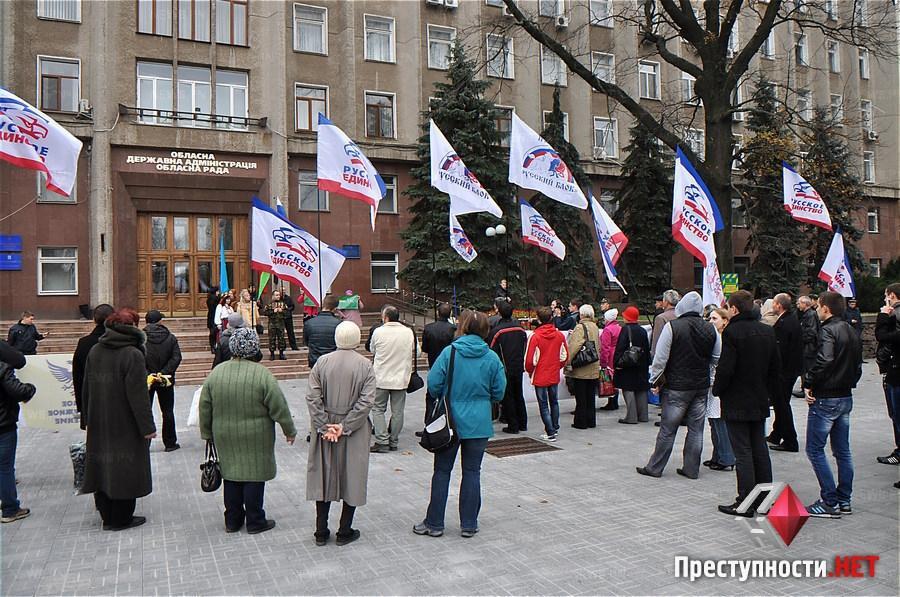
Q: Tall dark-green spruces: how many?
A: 5